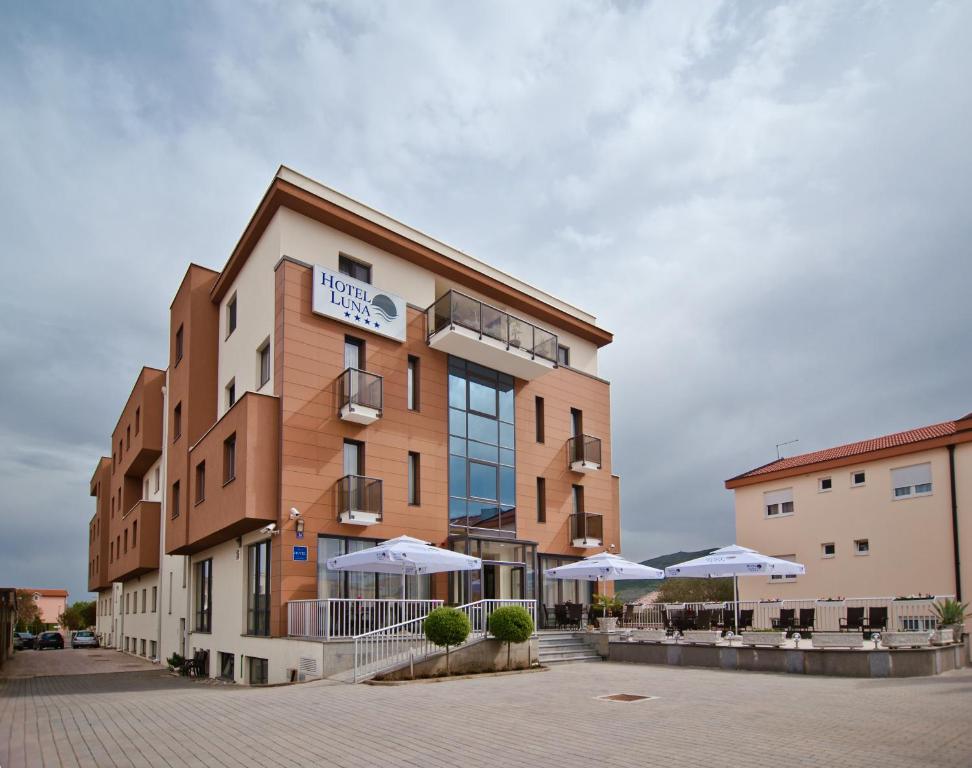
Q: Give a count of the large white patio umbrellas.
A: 3